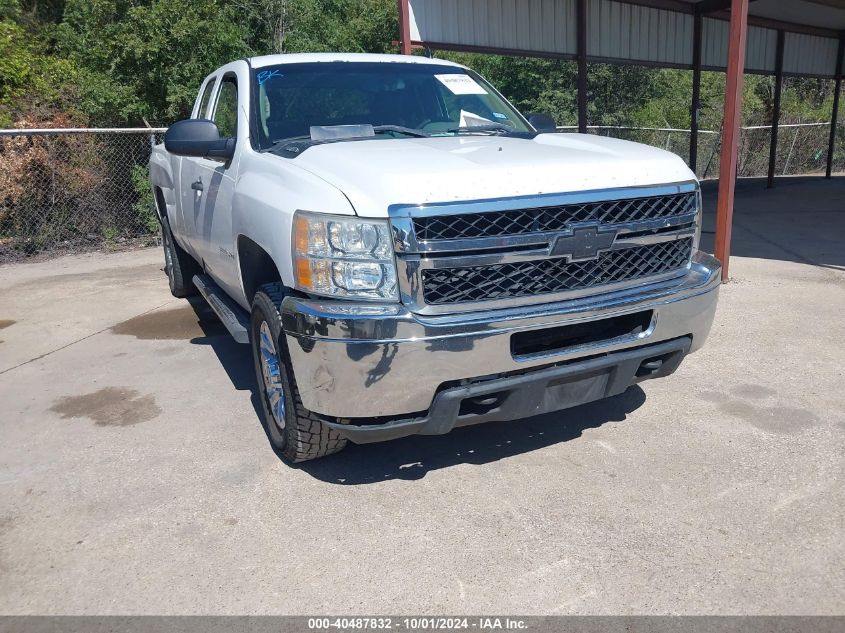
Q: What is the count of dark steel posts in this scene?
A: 4